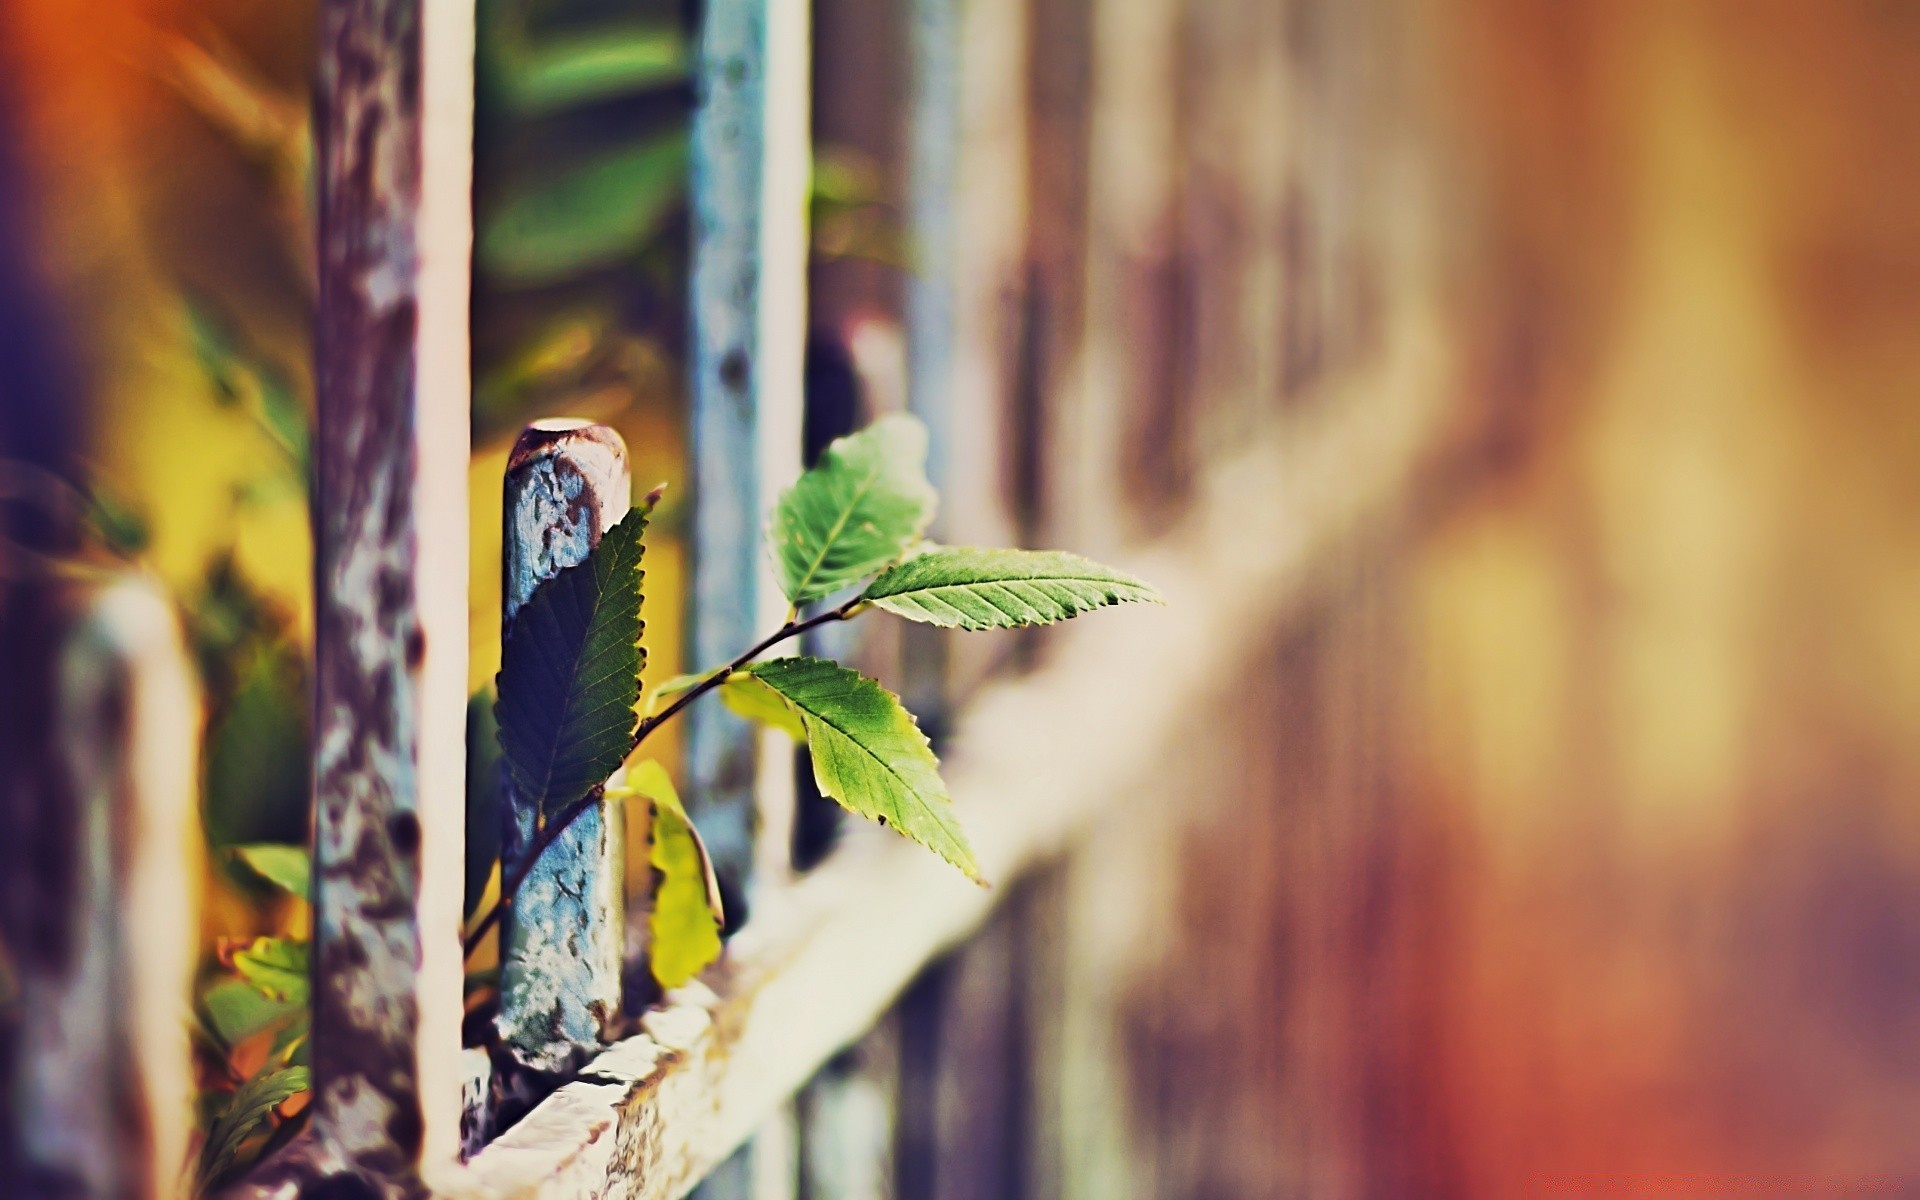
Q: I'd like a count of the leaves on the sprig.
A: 6